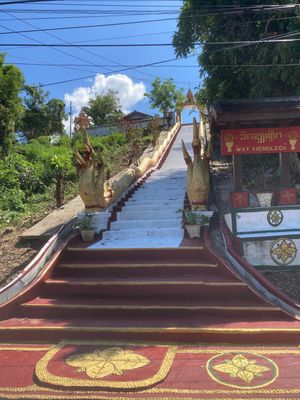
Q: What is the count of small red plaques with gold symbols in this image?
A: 2